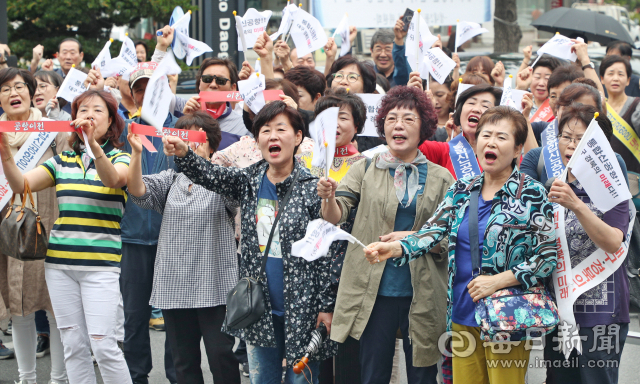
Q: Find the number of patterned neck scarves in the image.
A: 1